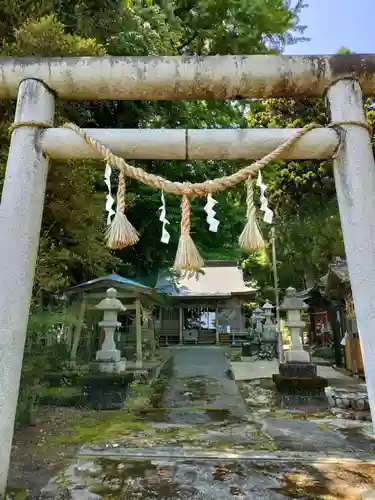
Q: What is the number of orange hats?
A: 0